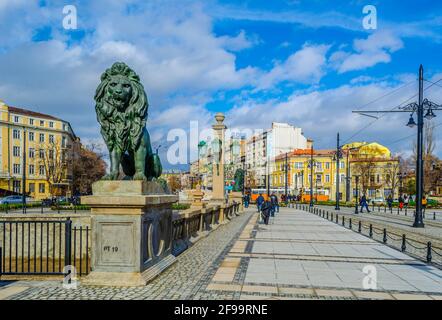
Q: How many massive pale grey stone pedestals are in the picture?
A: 1